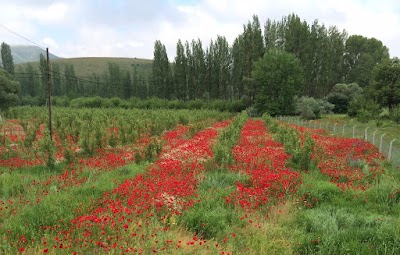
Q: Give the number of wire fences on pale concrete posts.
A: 1